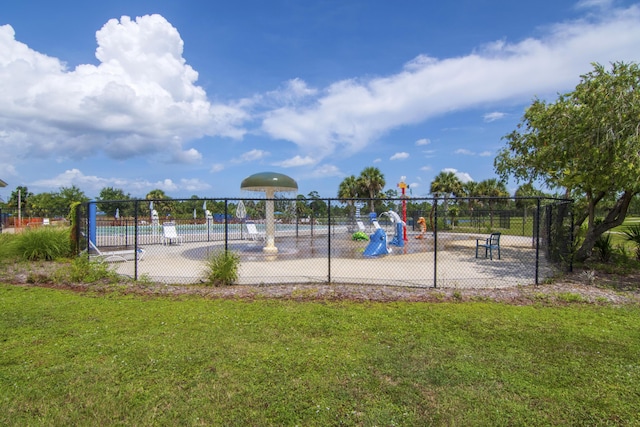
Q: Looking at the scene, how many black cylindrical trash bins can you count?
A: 0